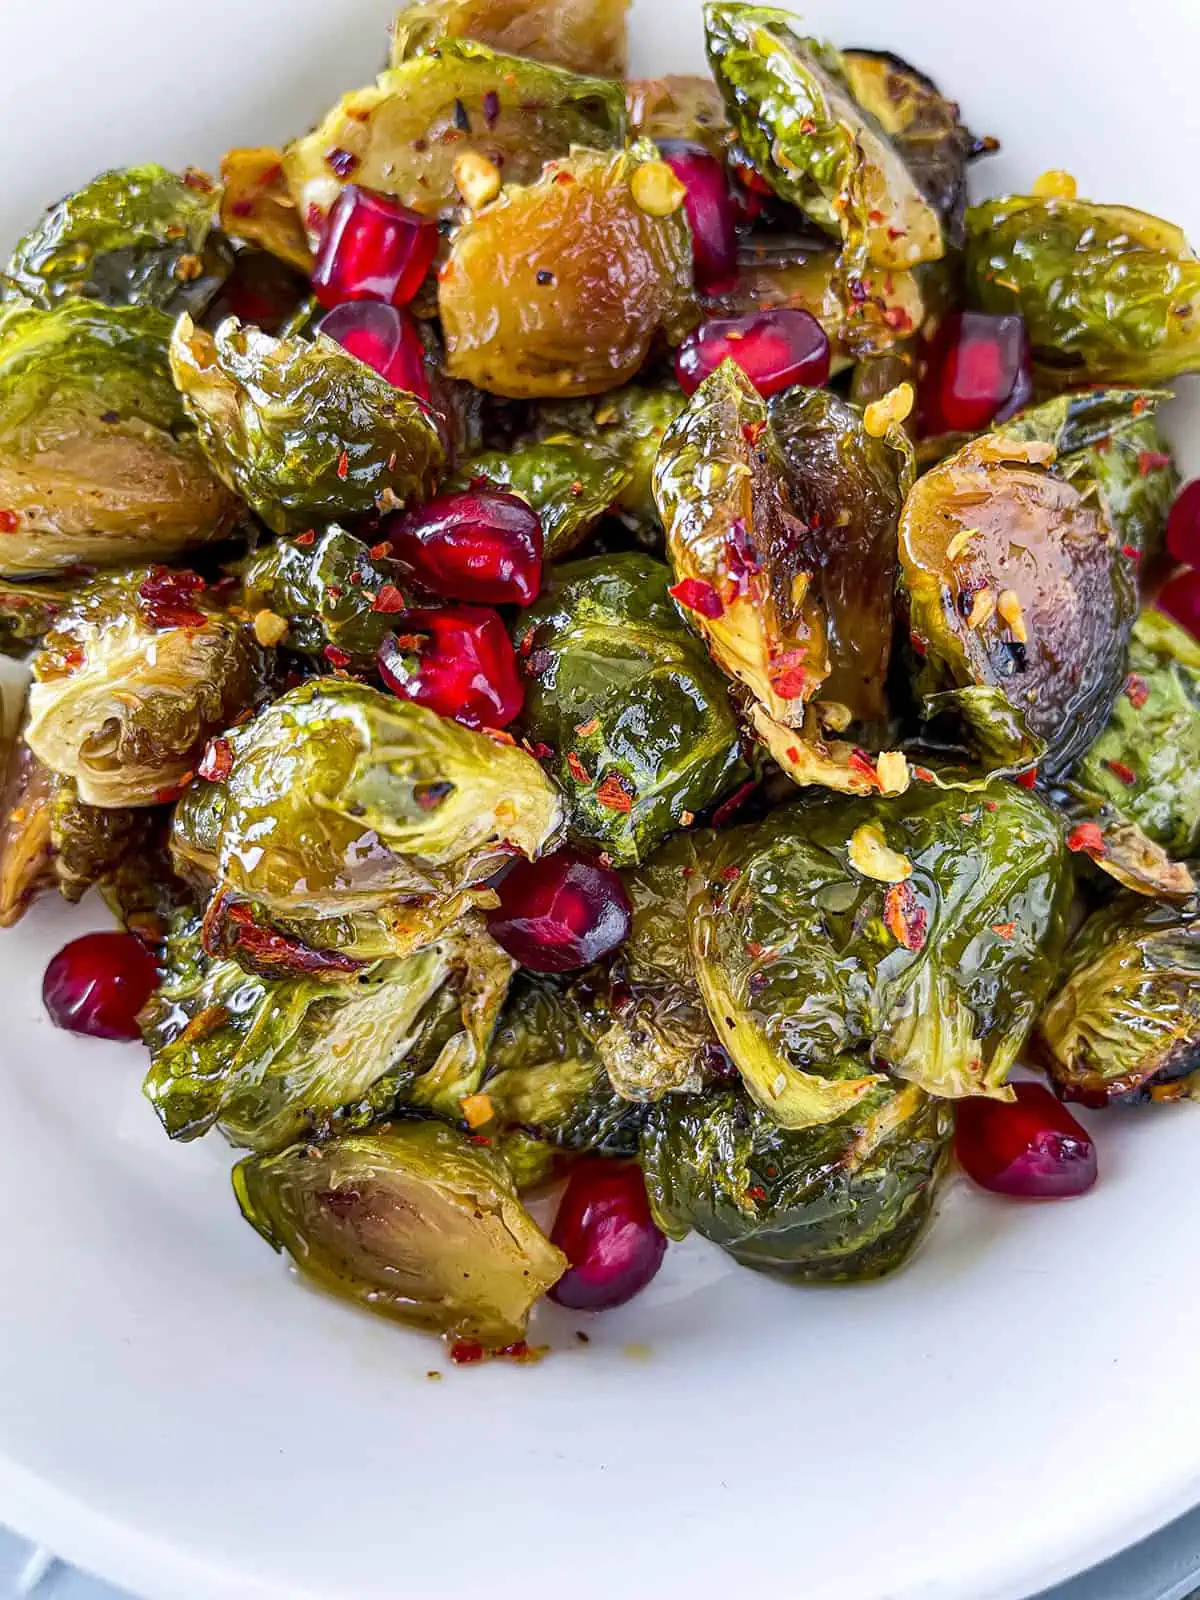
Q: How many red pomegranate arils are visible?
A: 13